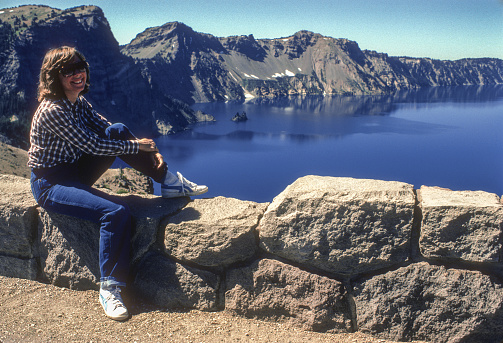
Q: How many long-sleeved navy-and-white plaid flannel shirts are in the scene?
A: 1